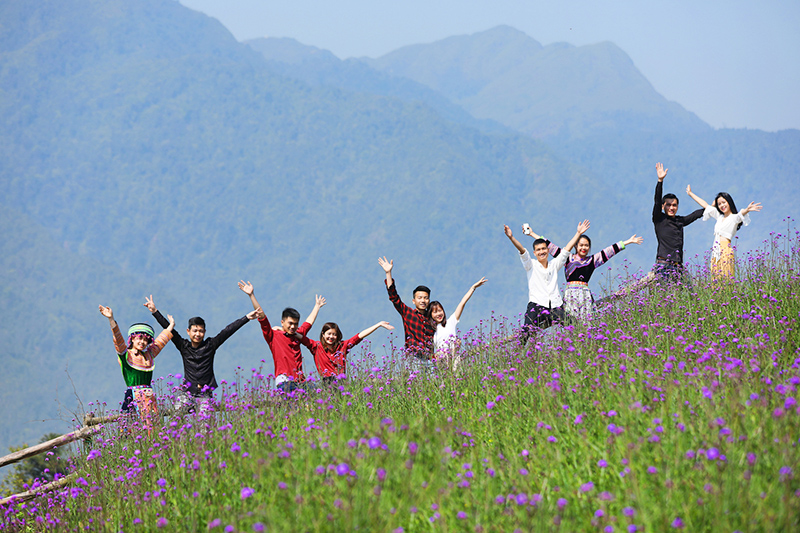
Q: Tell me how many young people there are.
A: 10